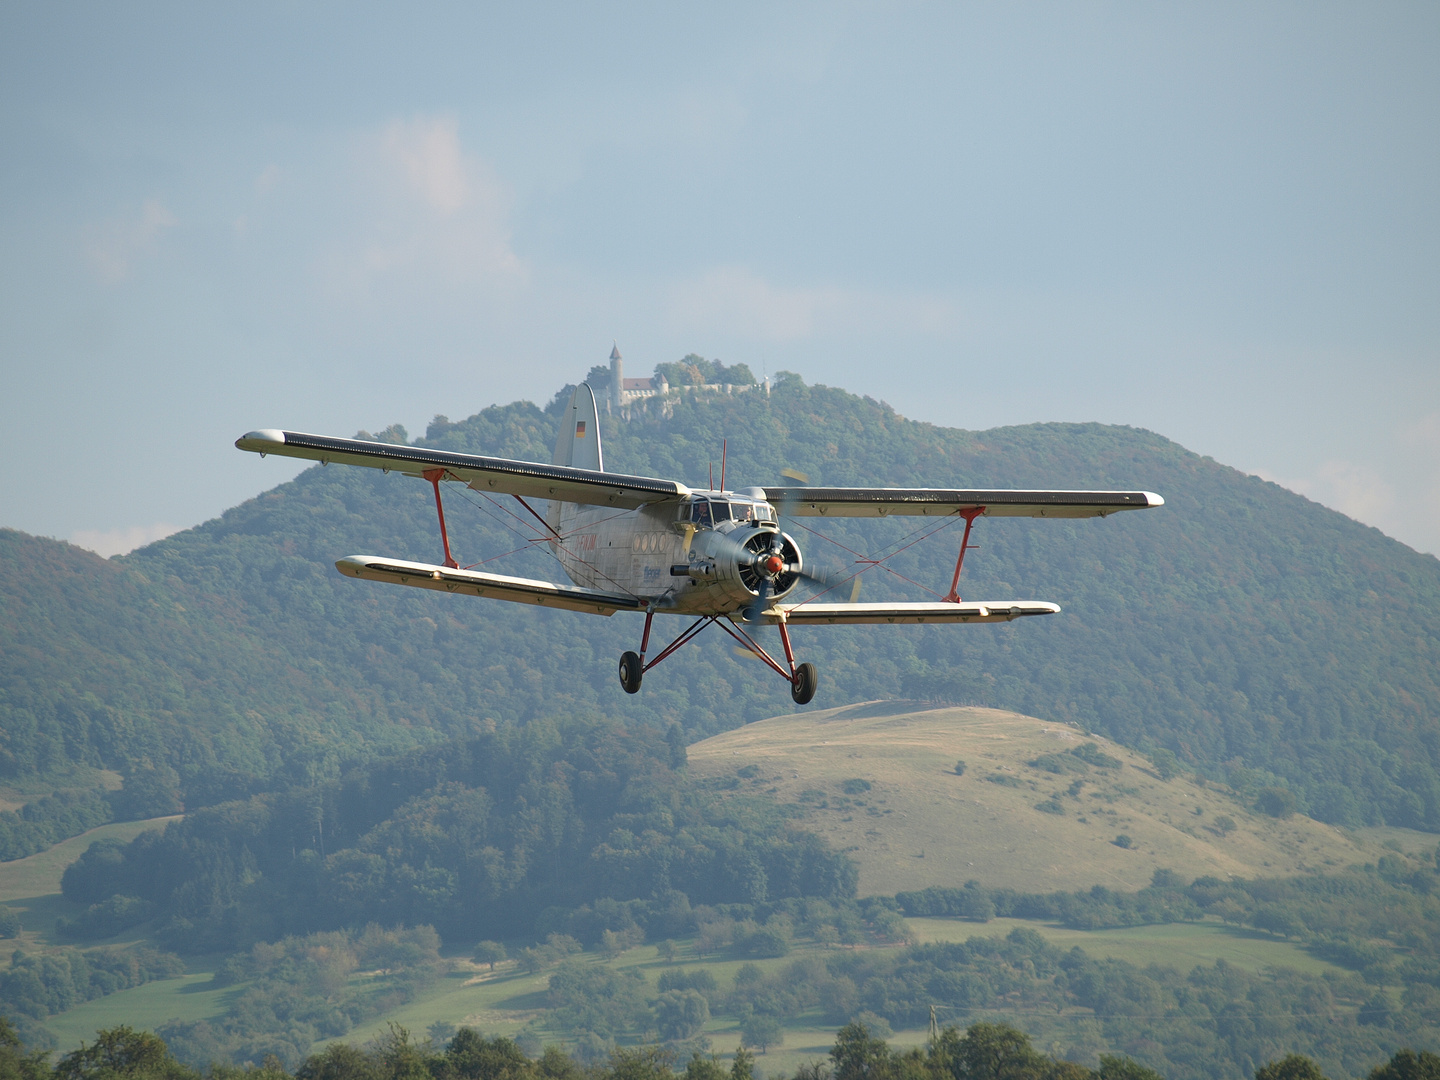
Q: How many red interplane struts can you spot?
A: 2